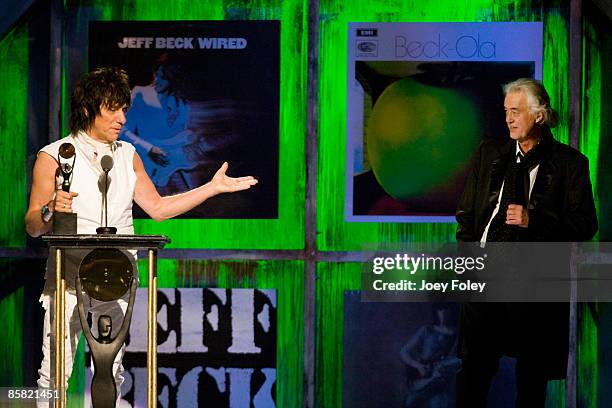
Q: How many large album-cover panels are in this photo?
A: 4